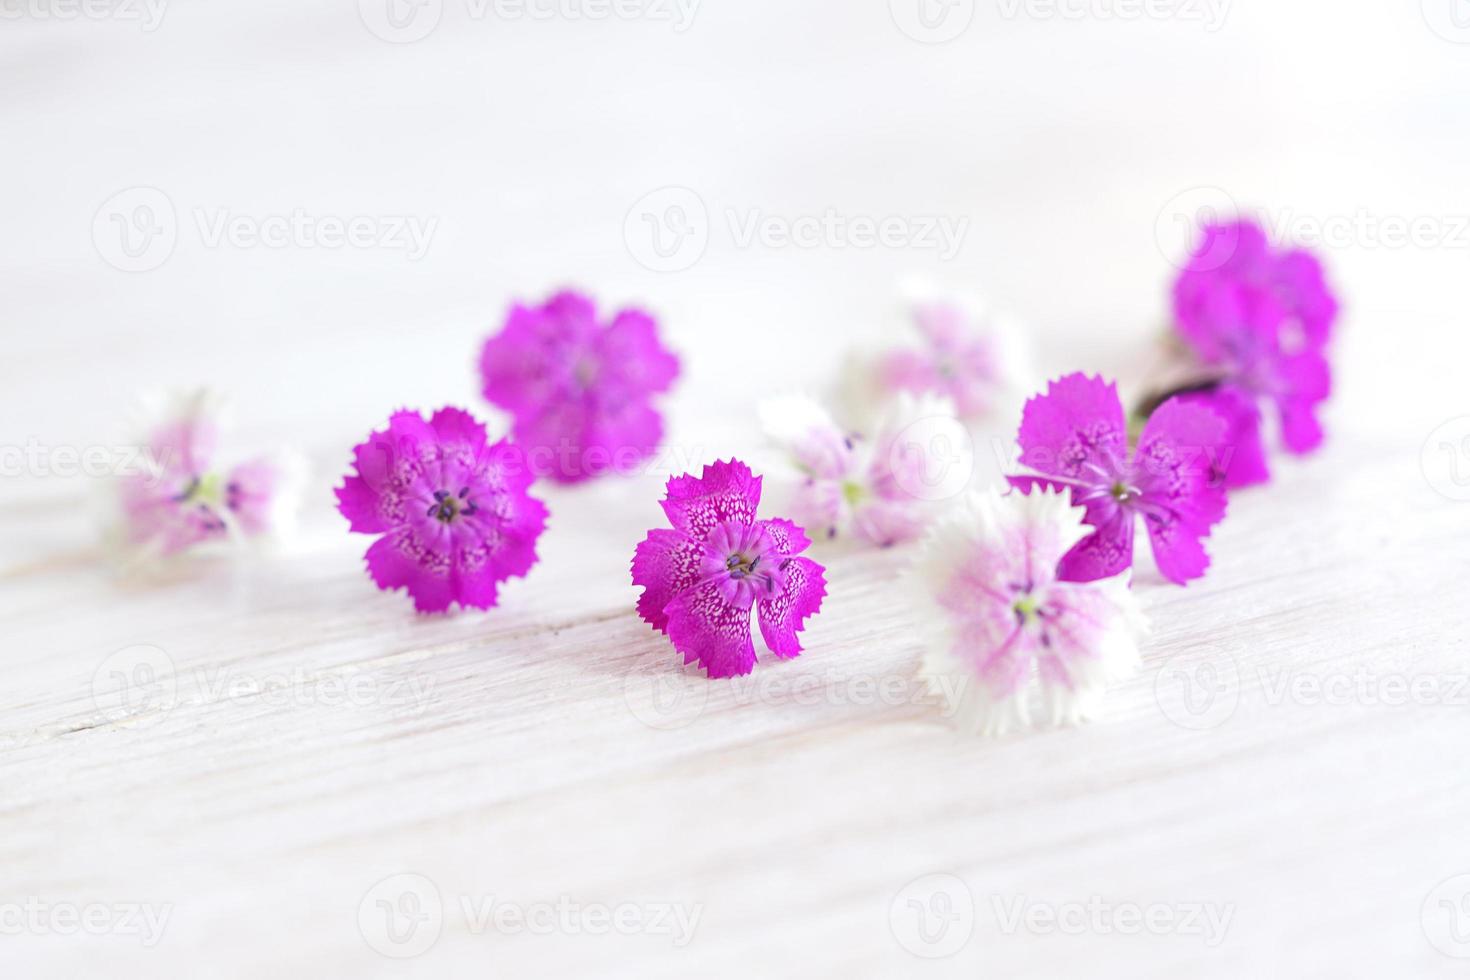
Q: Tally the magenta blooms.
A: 5